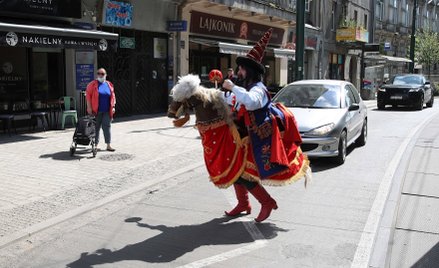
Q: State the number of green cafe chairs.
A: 1